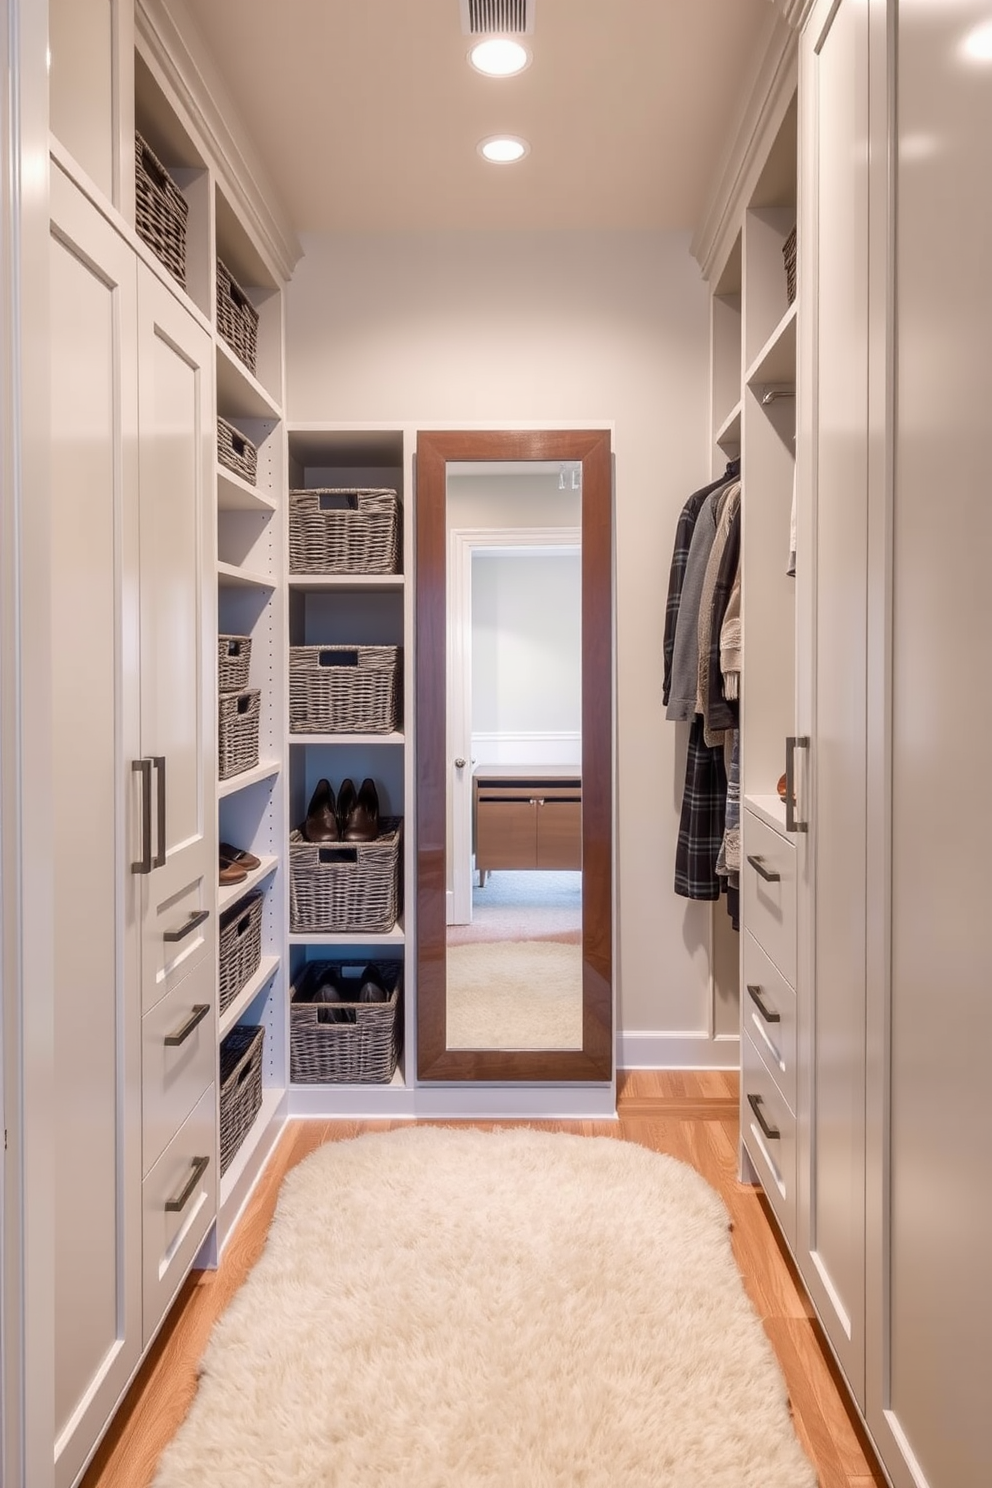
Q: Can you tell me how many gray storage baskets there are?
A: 12